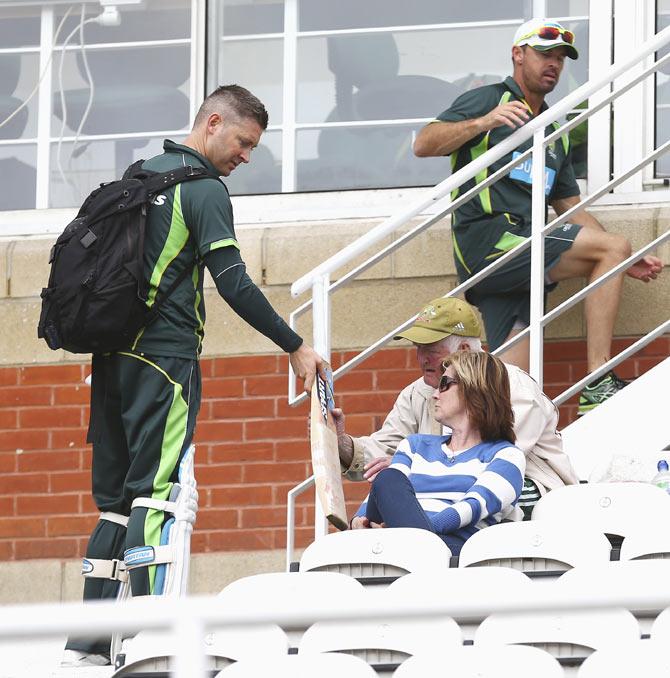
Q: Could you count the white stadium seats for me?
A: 14